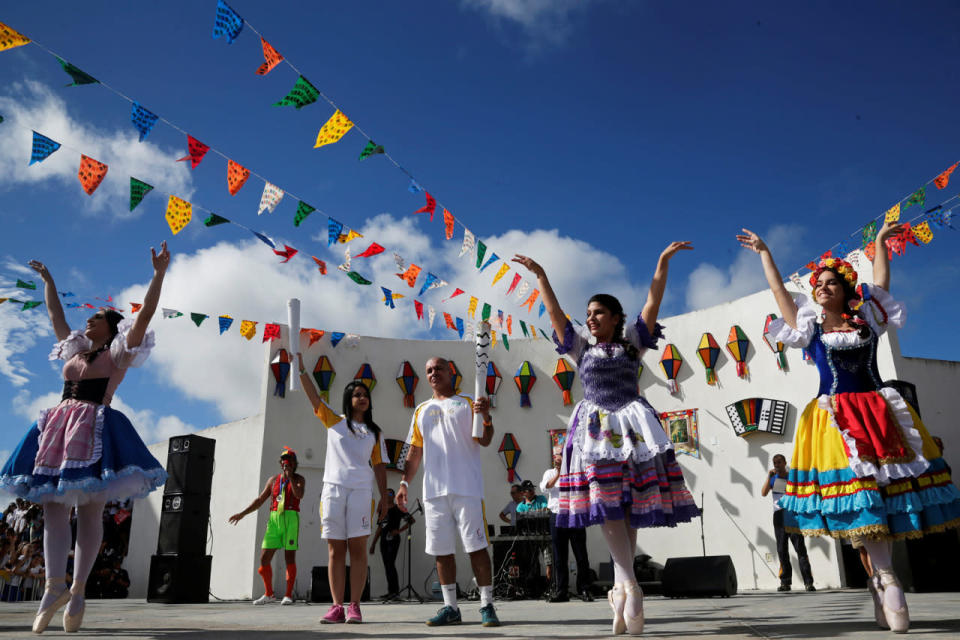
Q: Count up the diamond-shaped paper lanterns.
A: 13